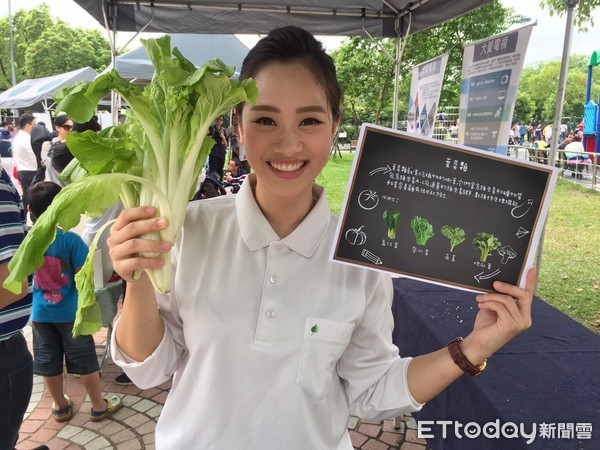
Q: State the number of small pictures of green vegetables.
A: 4